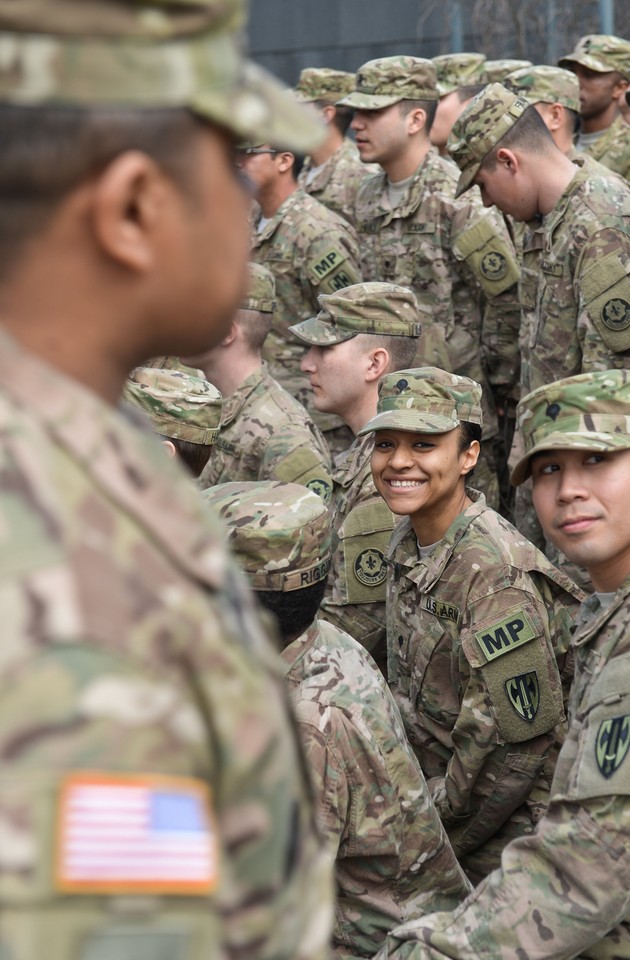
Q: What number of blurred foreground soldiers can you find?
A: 1